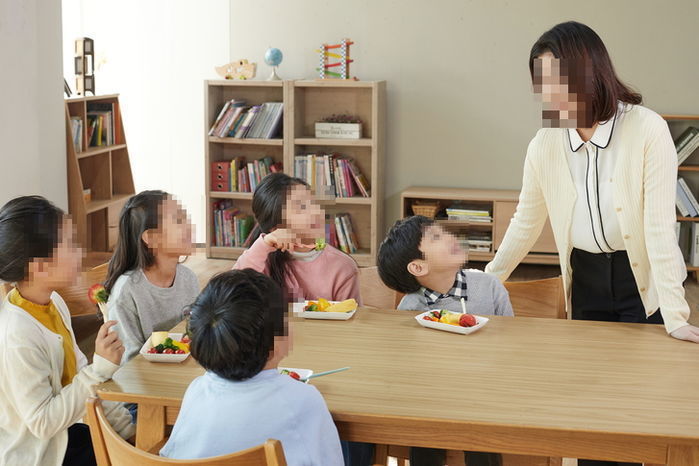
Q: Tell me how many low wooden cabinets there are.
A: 1